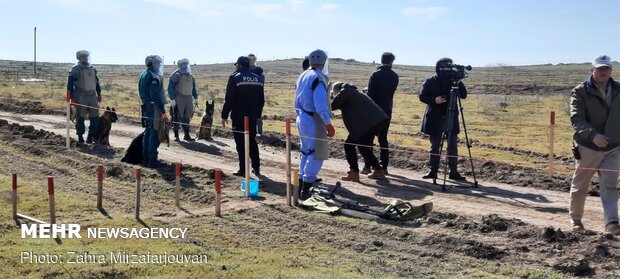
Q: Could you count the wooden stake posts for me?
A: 11